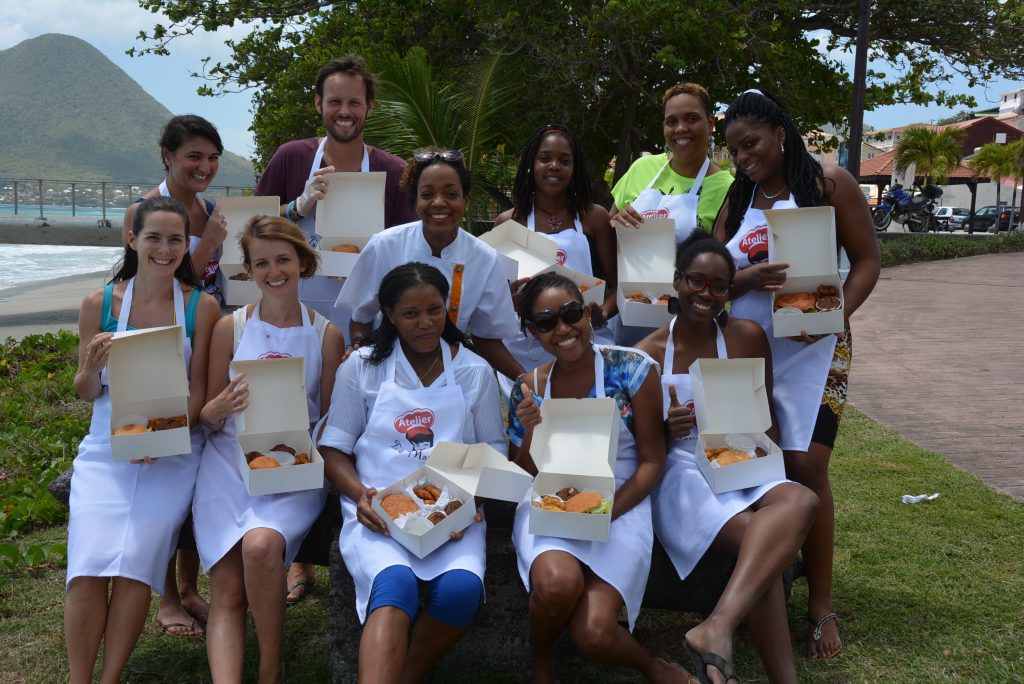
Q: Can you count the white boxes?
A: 10